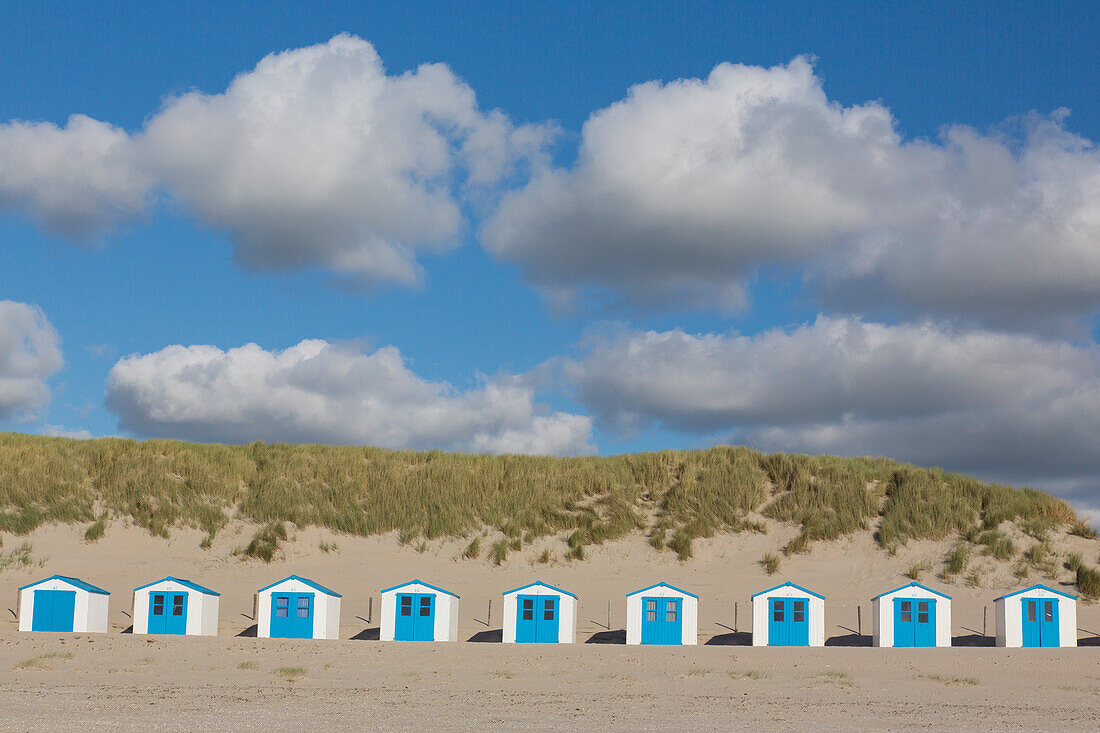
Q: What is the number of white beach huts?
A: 9